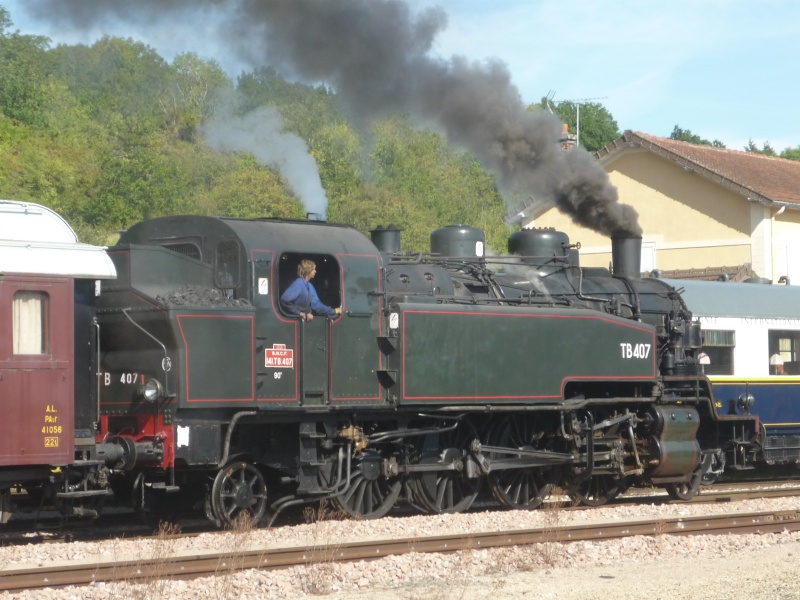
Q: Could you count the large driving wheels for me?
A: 4